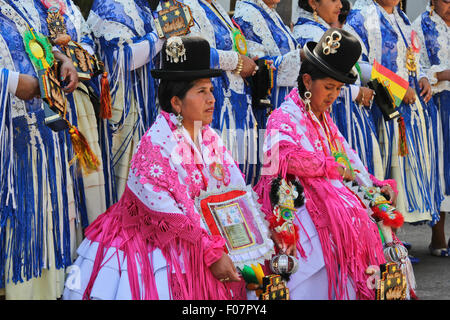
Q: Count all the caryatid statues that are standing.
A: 0